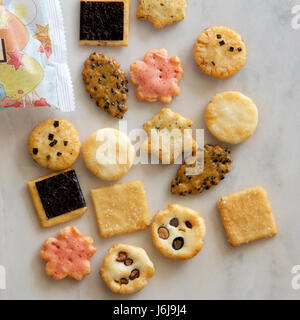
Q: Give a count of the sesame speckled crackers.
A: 2